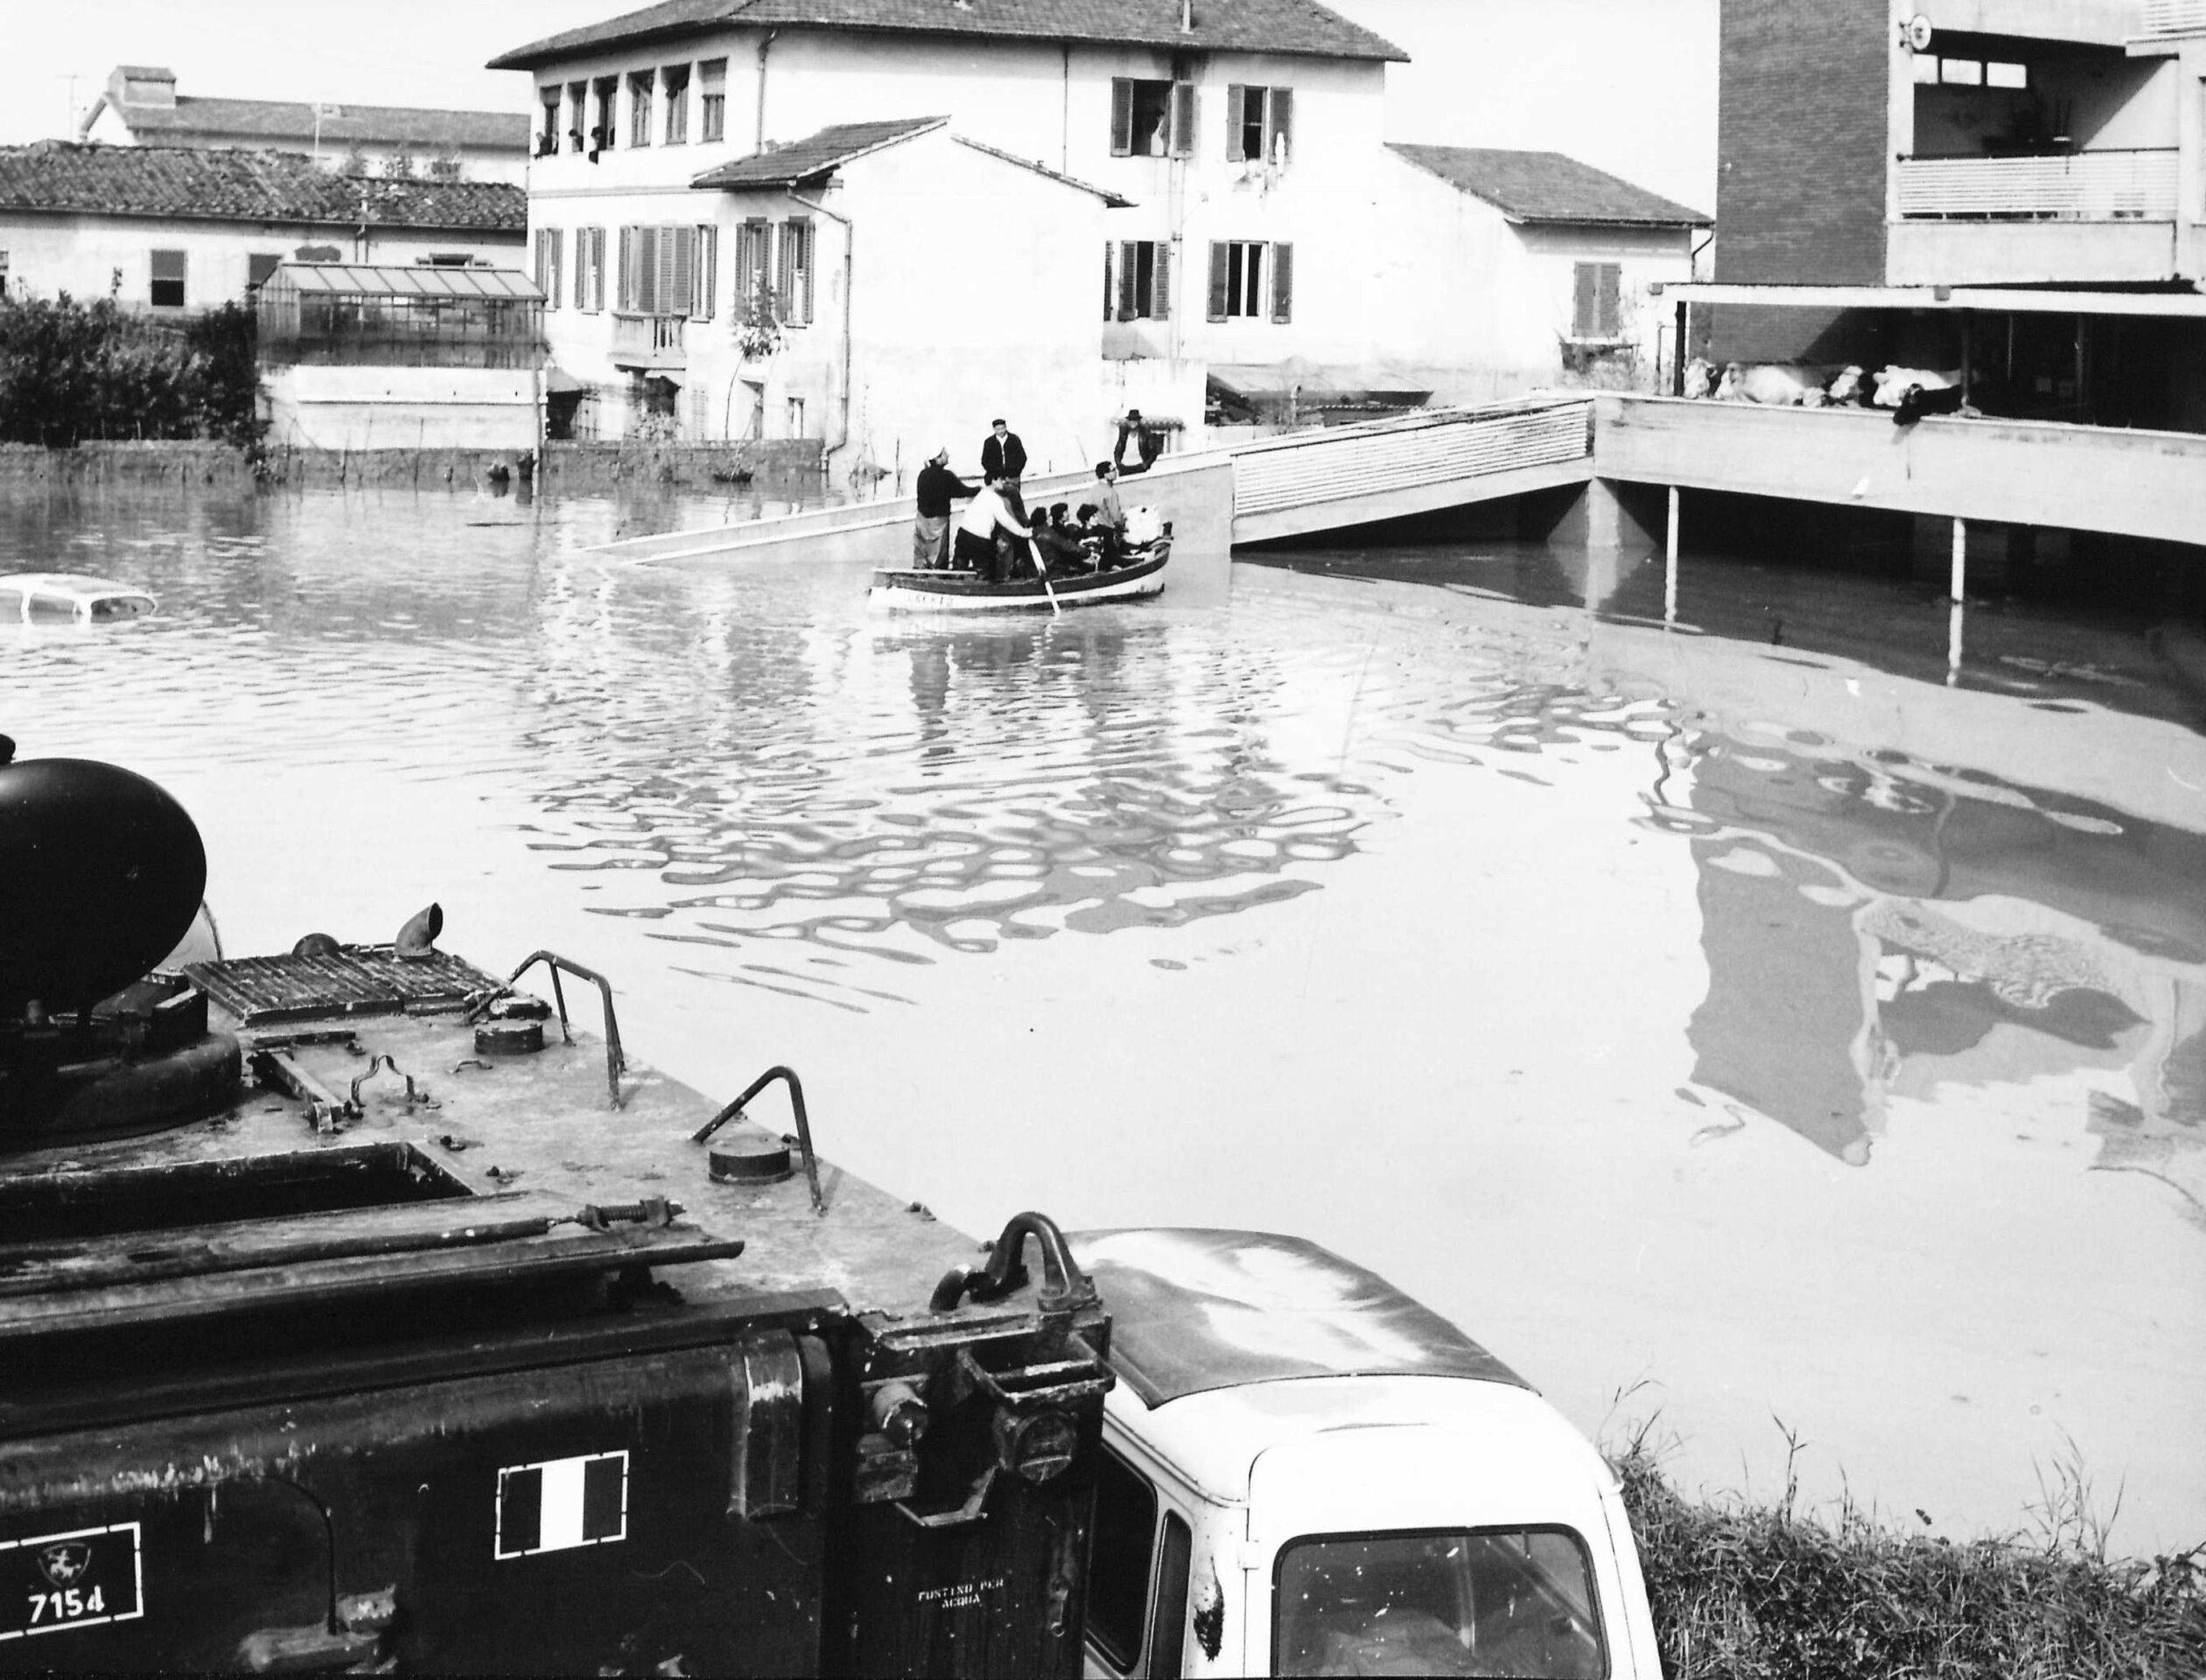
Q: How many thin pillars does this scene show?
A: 2